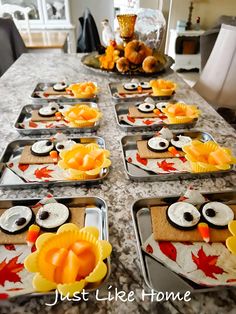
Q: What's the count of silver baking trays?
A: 8